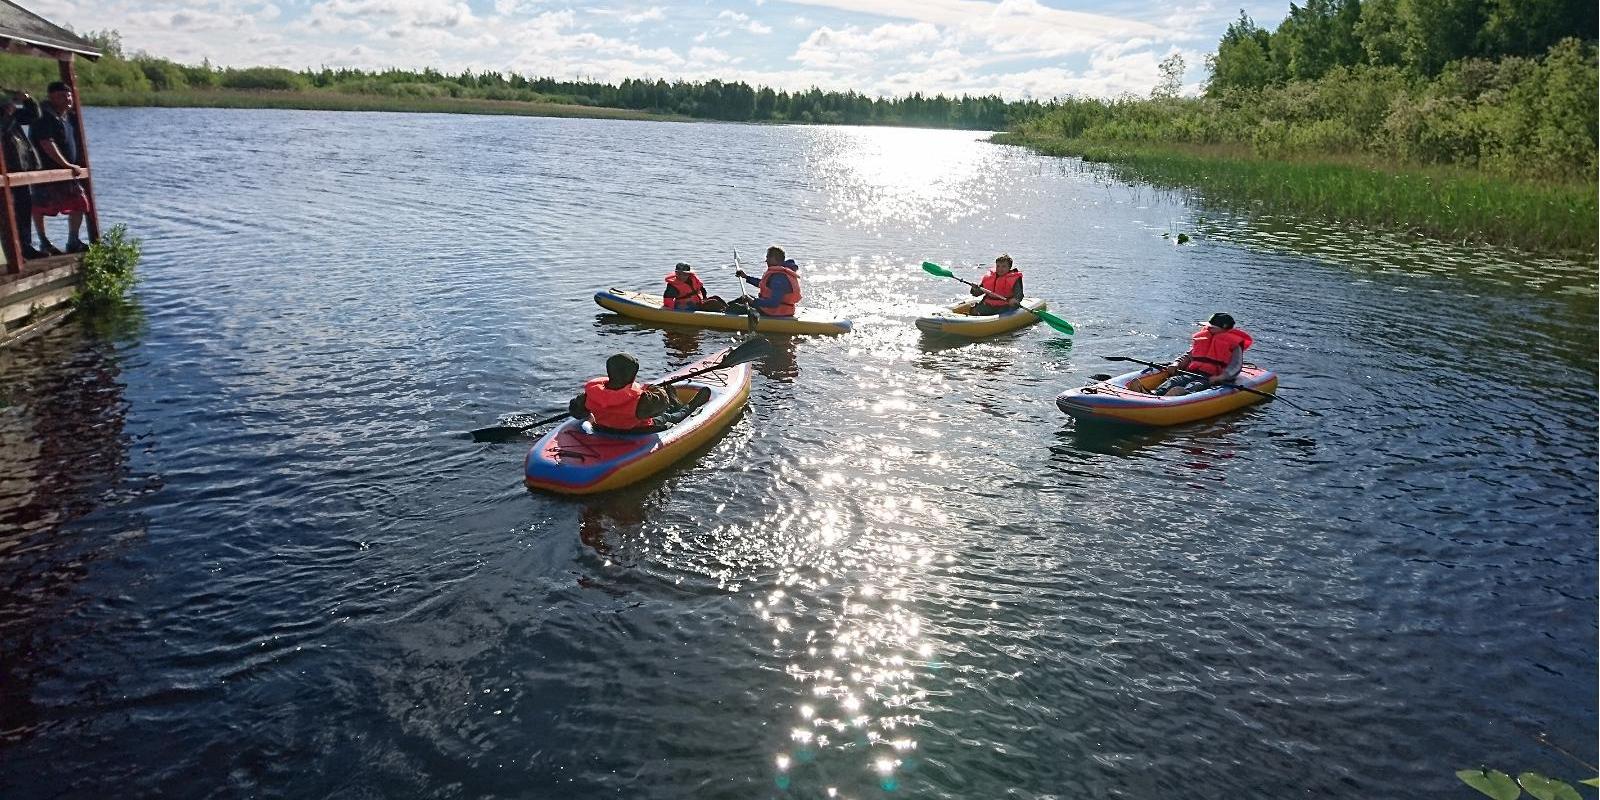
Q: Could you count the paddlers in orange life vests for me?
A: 5